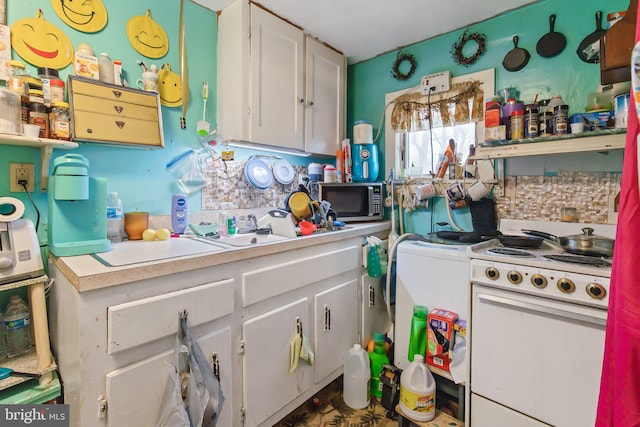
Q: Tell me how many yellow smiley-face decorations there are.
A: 4